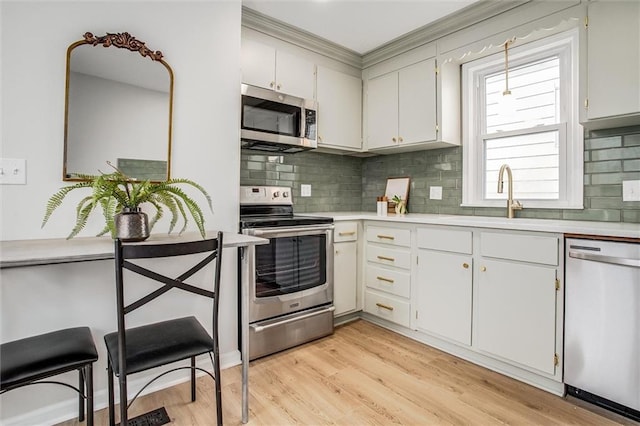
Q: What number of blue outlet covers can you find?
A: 0